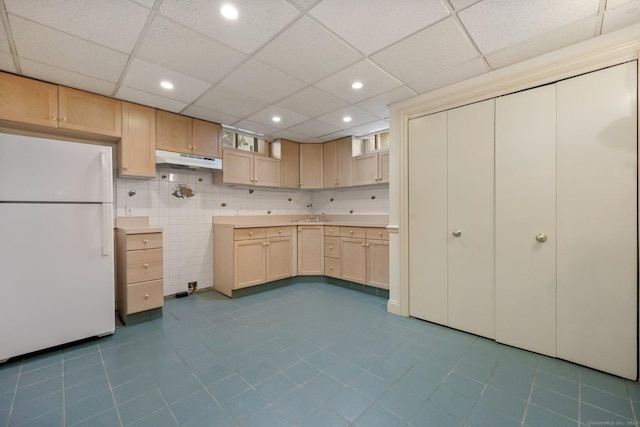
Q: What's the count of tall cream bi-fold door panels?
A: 4